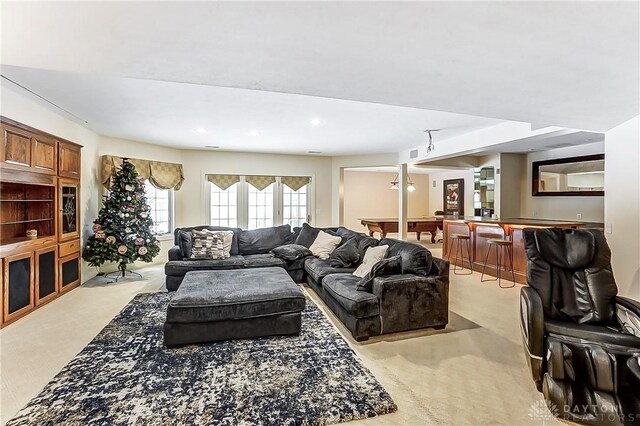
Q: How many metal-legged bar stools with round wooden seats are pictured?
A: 2